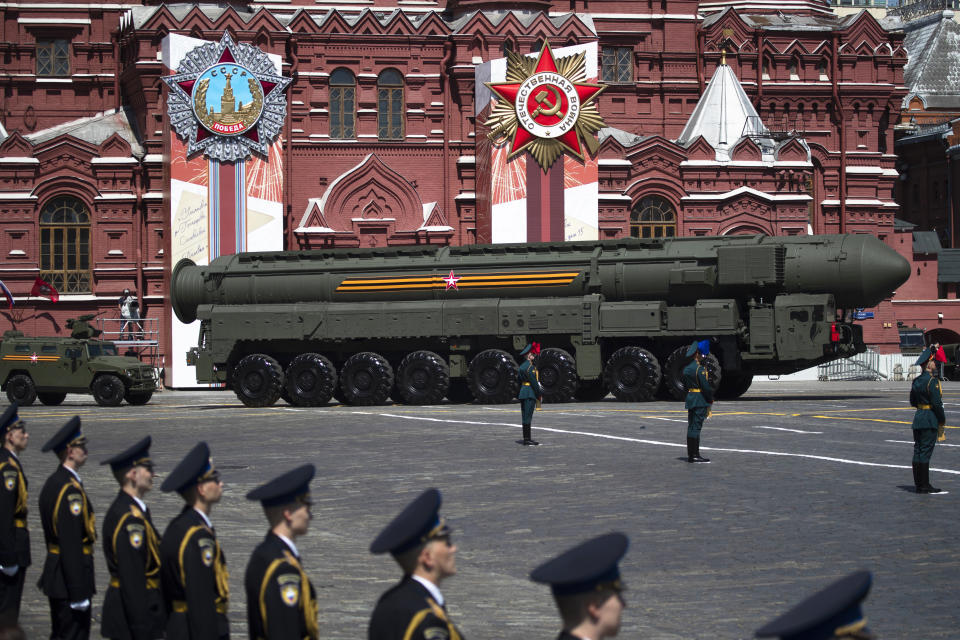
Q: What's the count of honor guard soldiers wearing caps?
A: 11